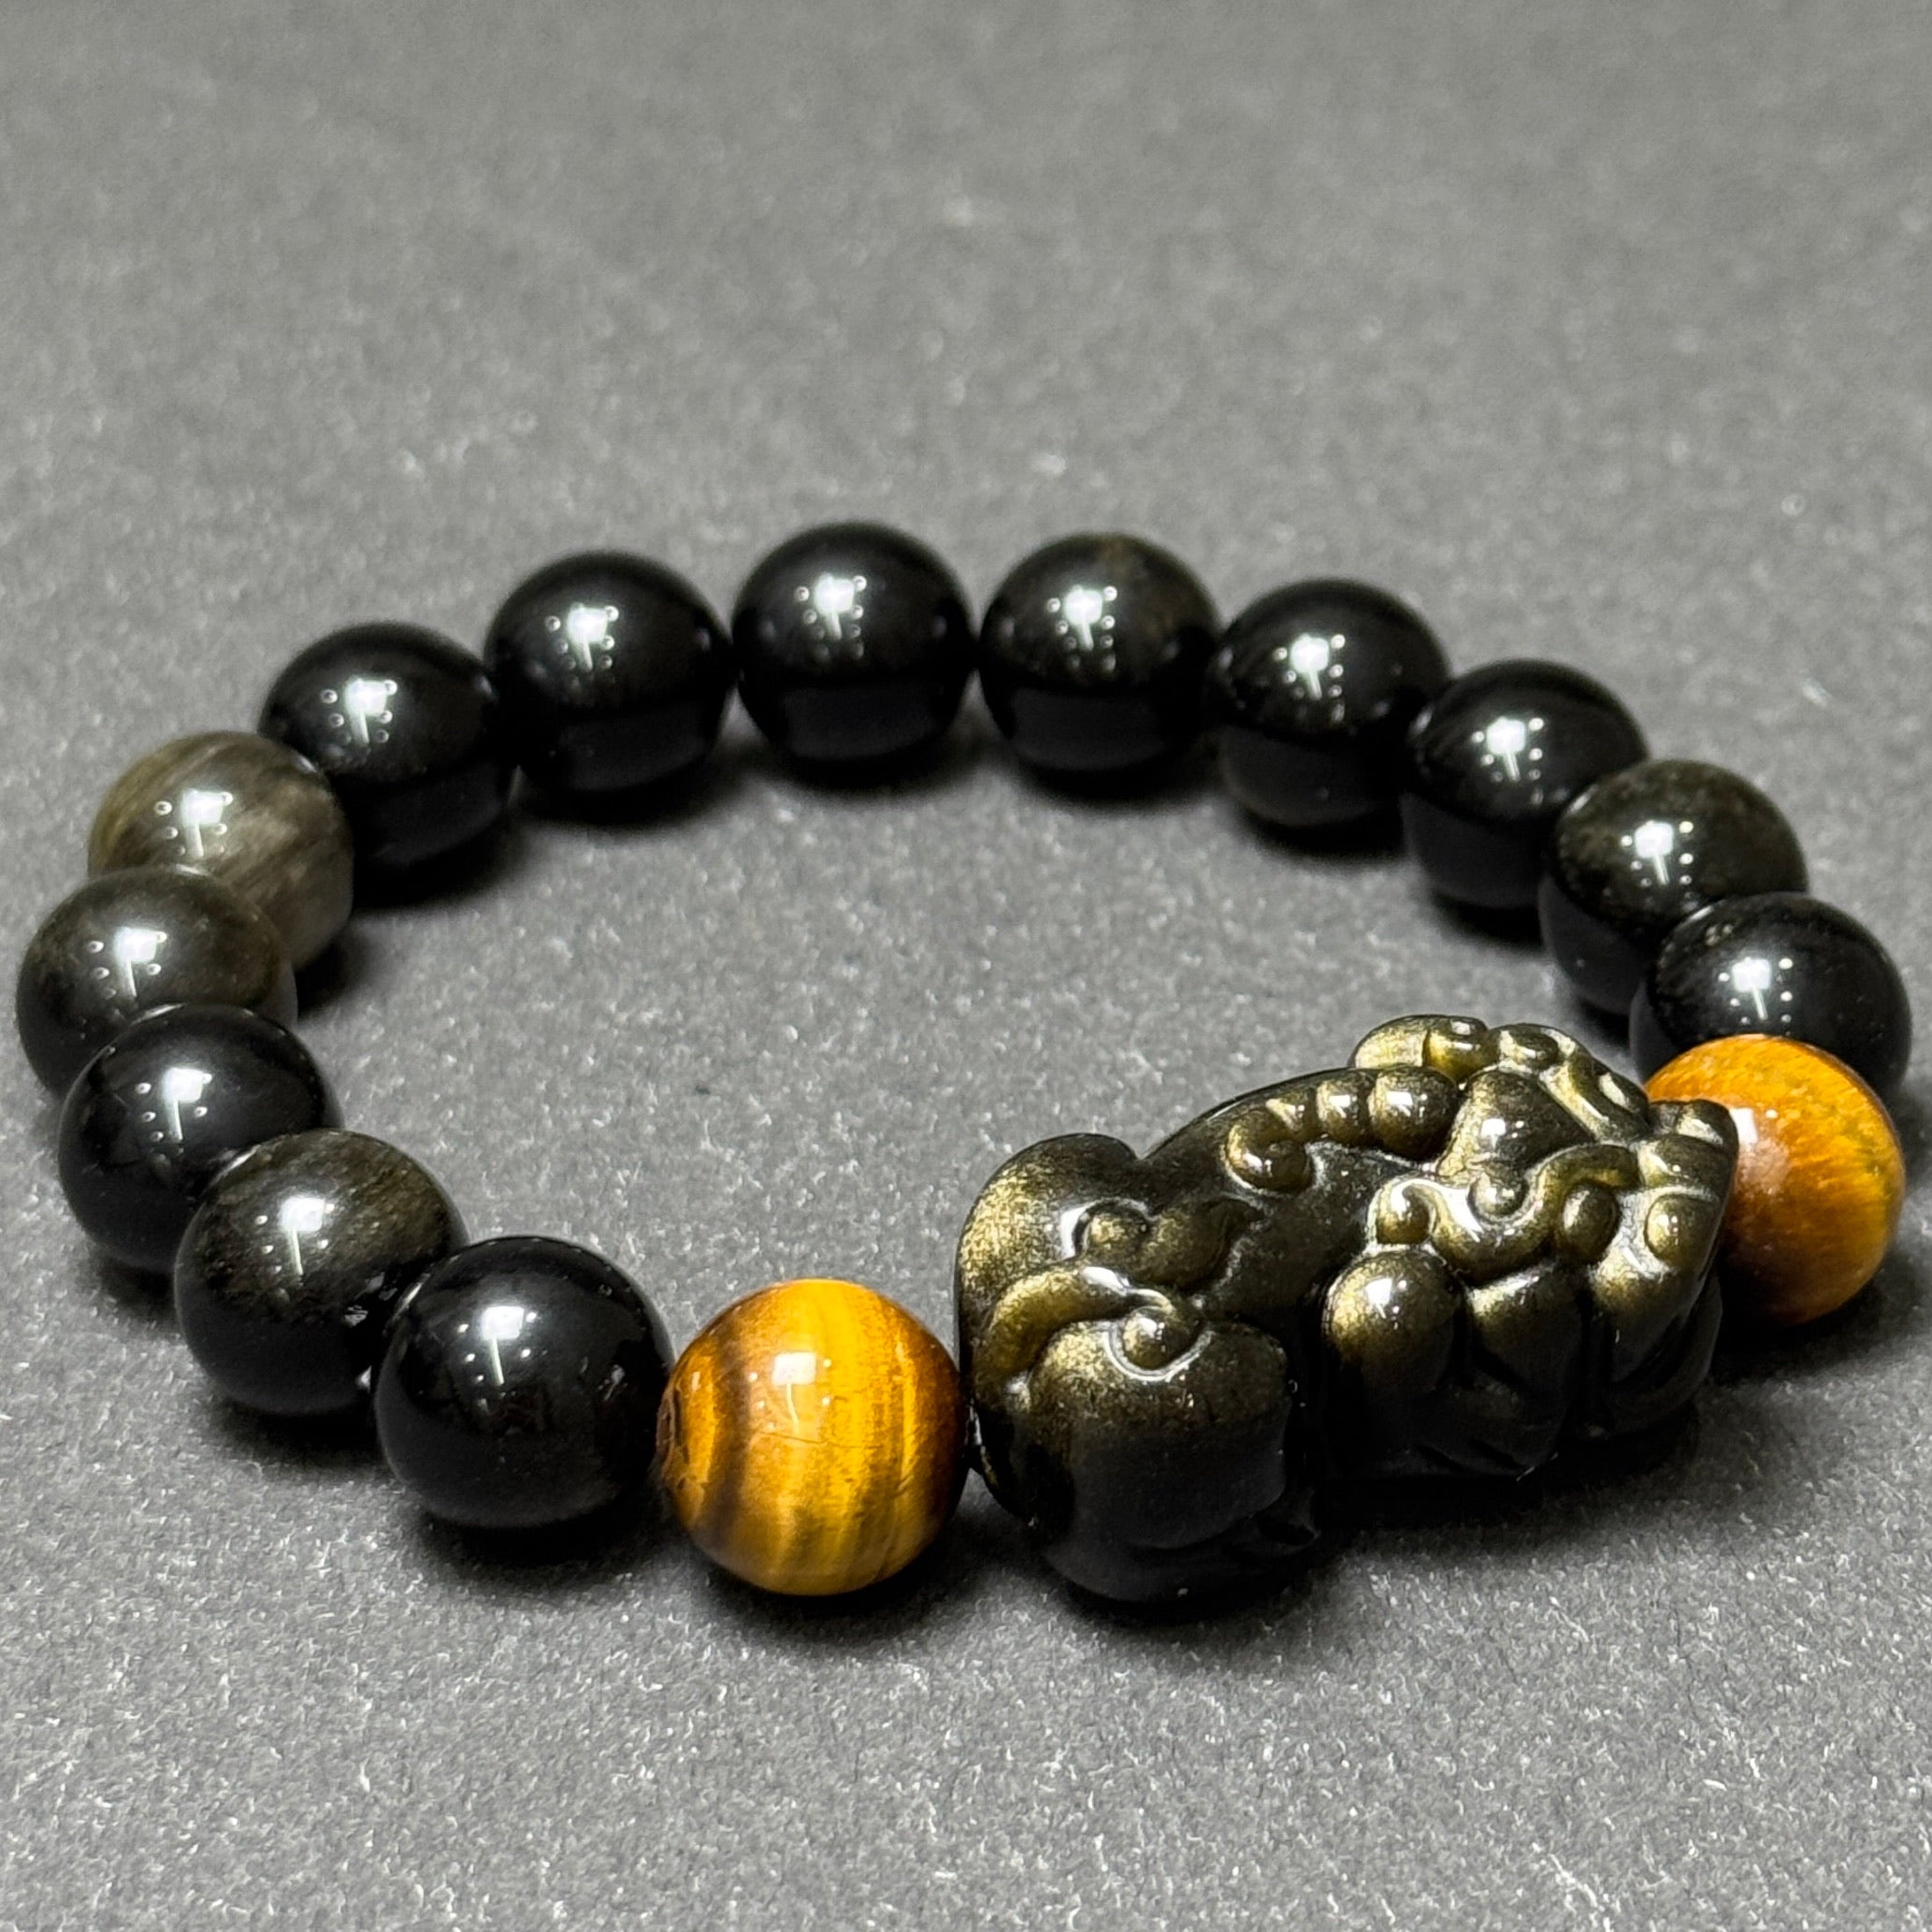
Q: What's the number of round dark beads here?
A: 13